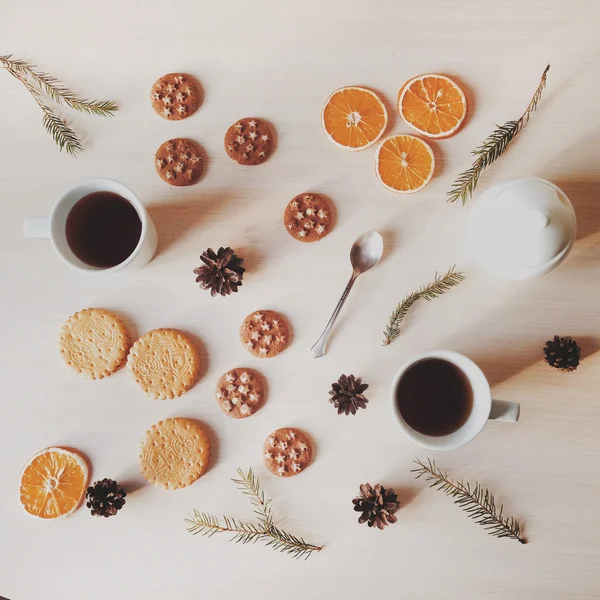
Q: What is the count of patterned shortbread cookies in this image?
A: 3